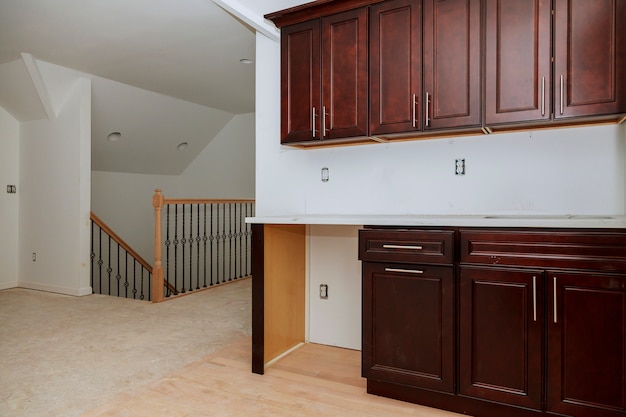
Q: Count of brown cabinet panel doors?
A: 9